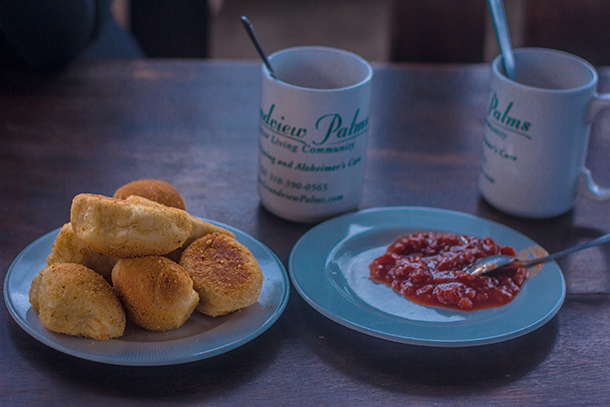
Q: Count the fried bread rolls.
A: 7